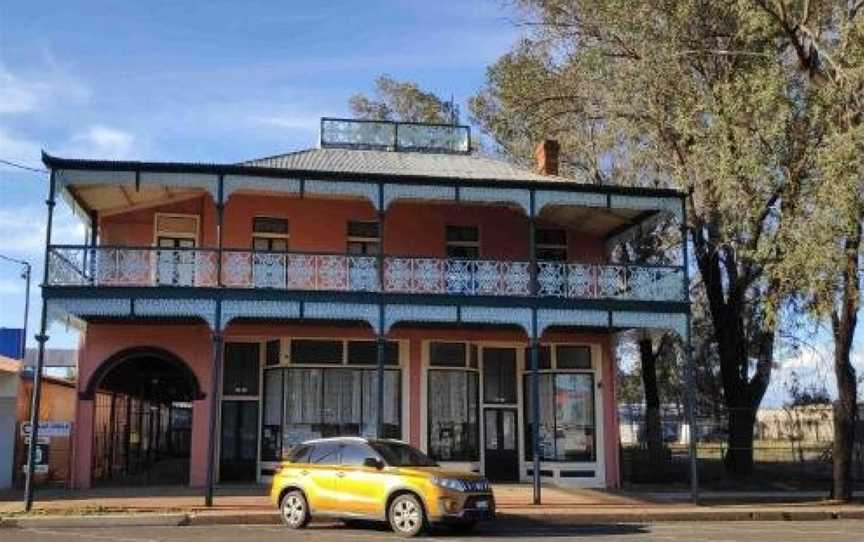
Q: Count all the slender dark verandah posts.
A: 5